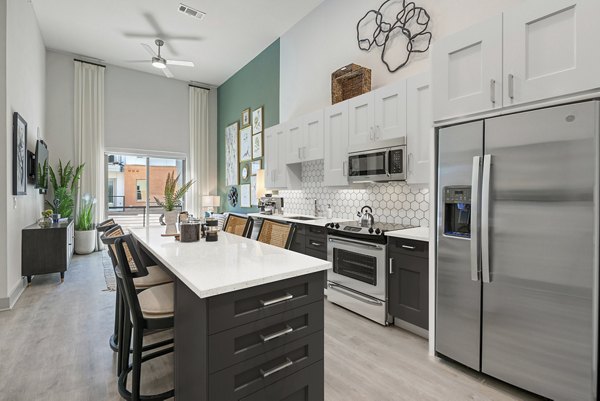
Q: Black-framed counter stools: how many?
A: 4